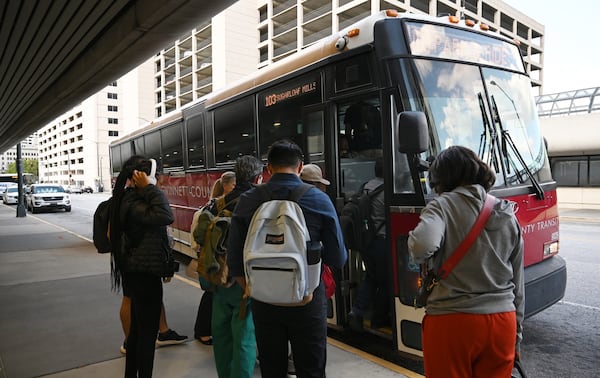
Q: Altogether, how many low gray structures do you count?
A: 1